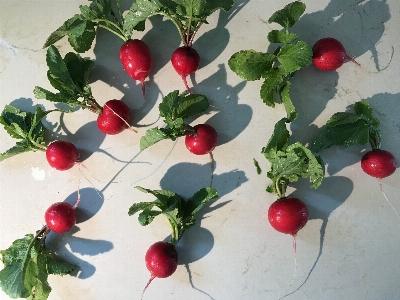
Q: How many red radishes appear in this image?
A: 10